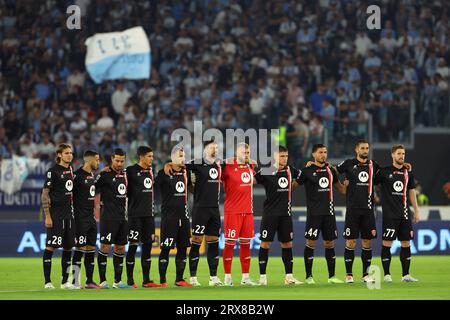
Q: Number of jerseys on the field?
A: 11